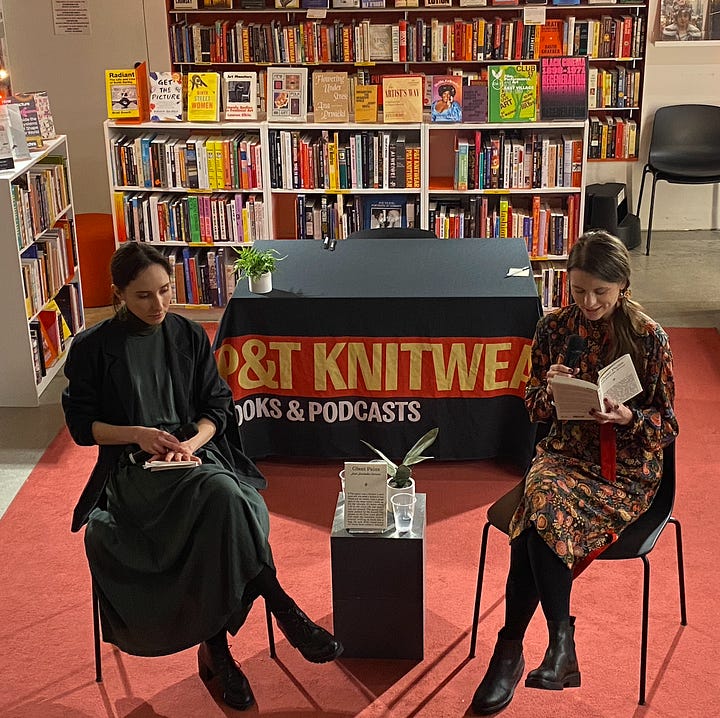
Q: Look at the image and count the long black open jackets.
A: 1